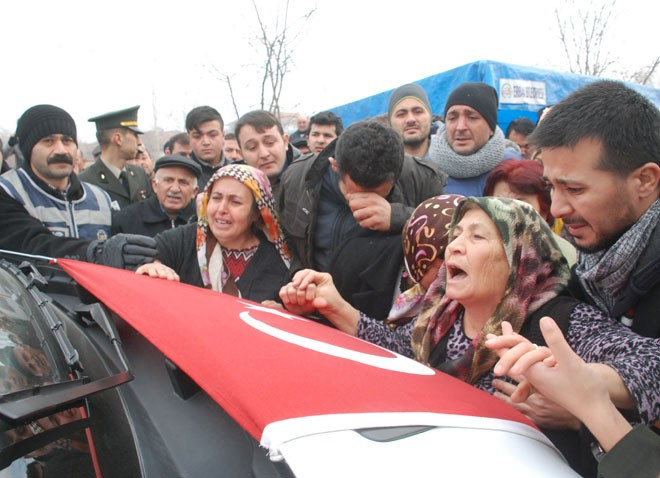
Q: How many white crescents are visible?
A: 1